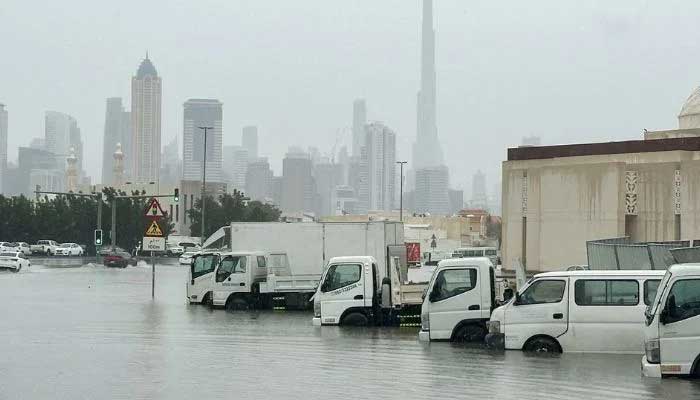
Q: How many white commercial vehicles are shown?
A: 6